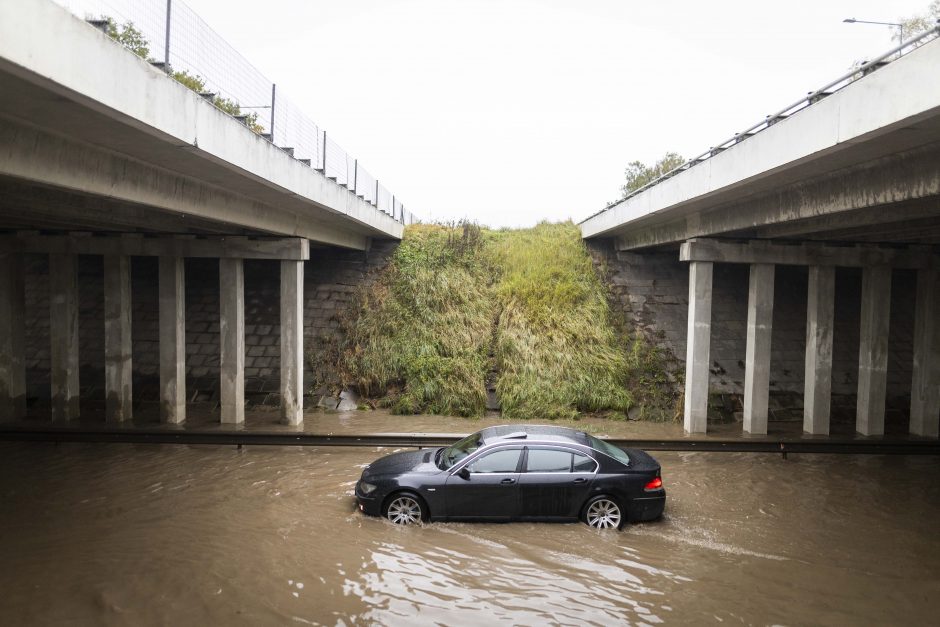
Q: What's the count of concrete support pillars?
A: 11